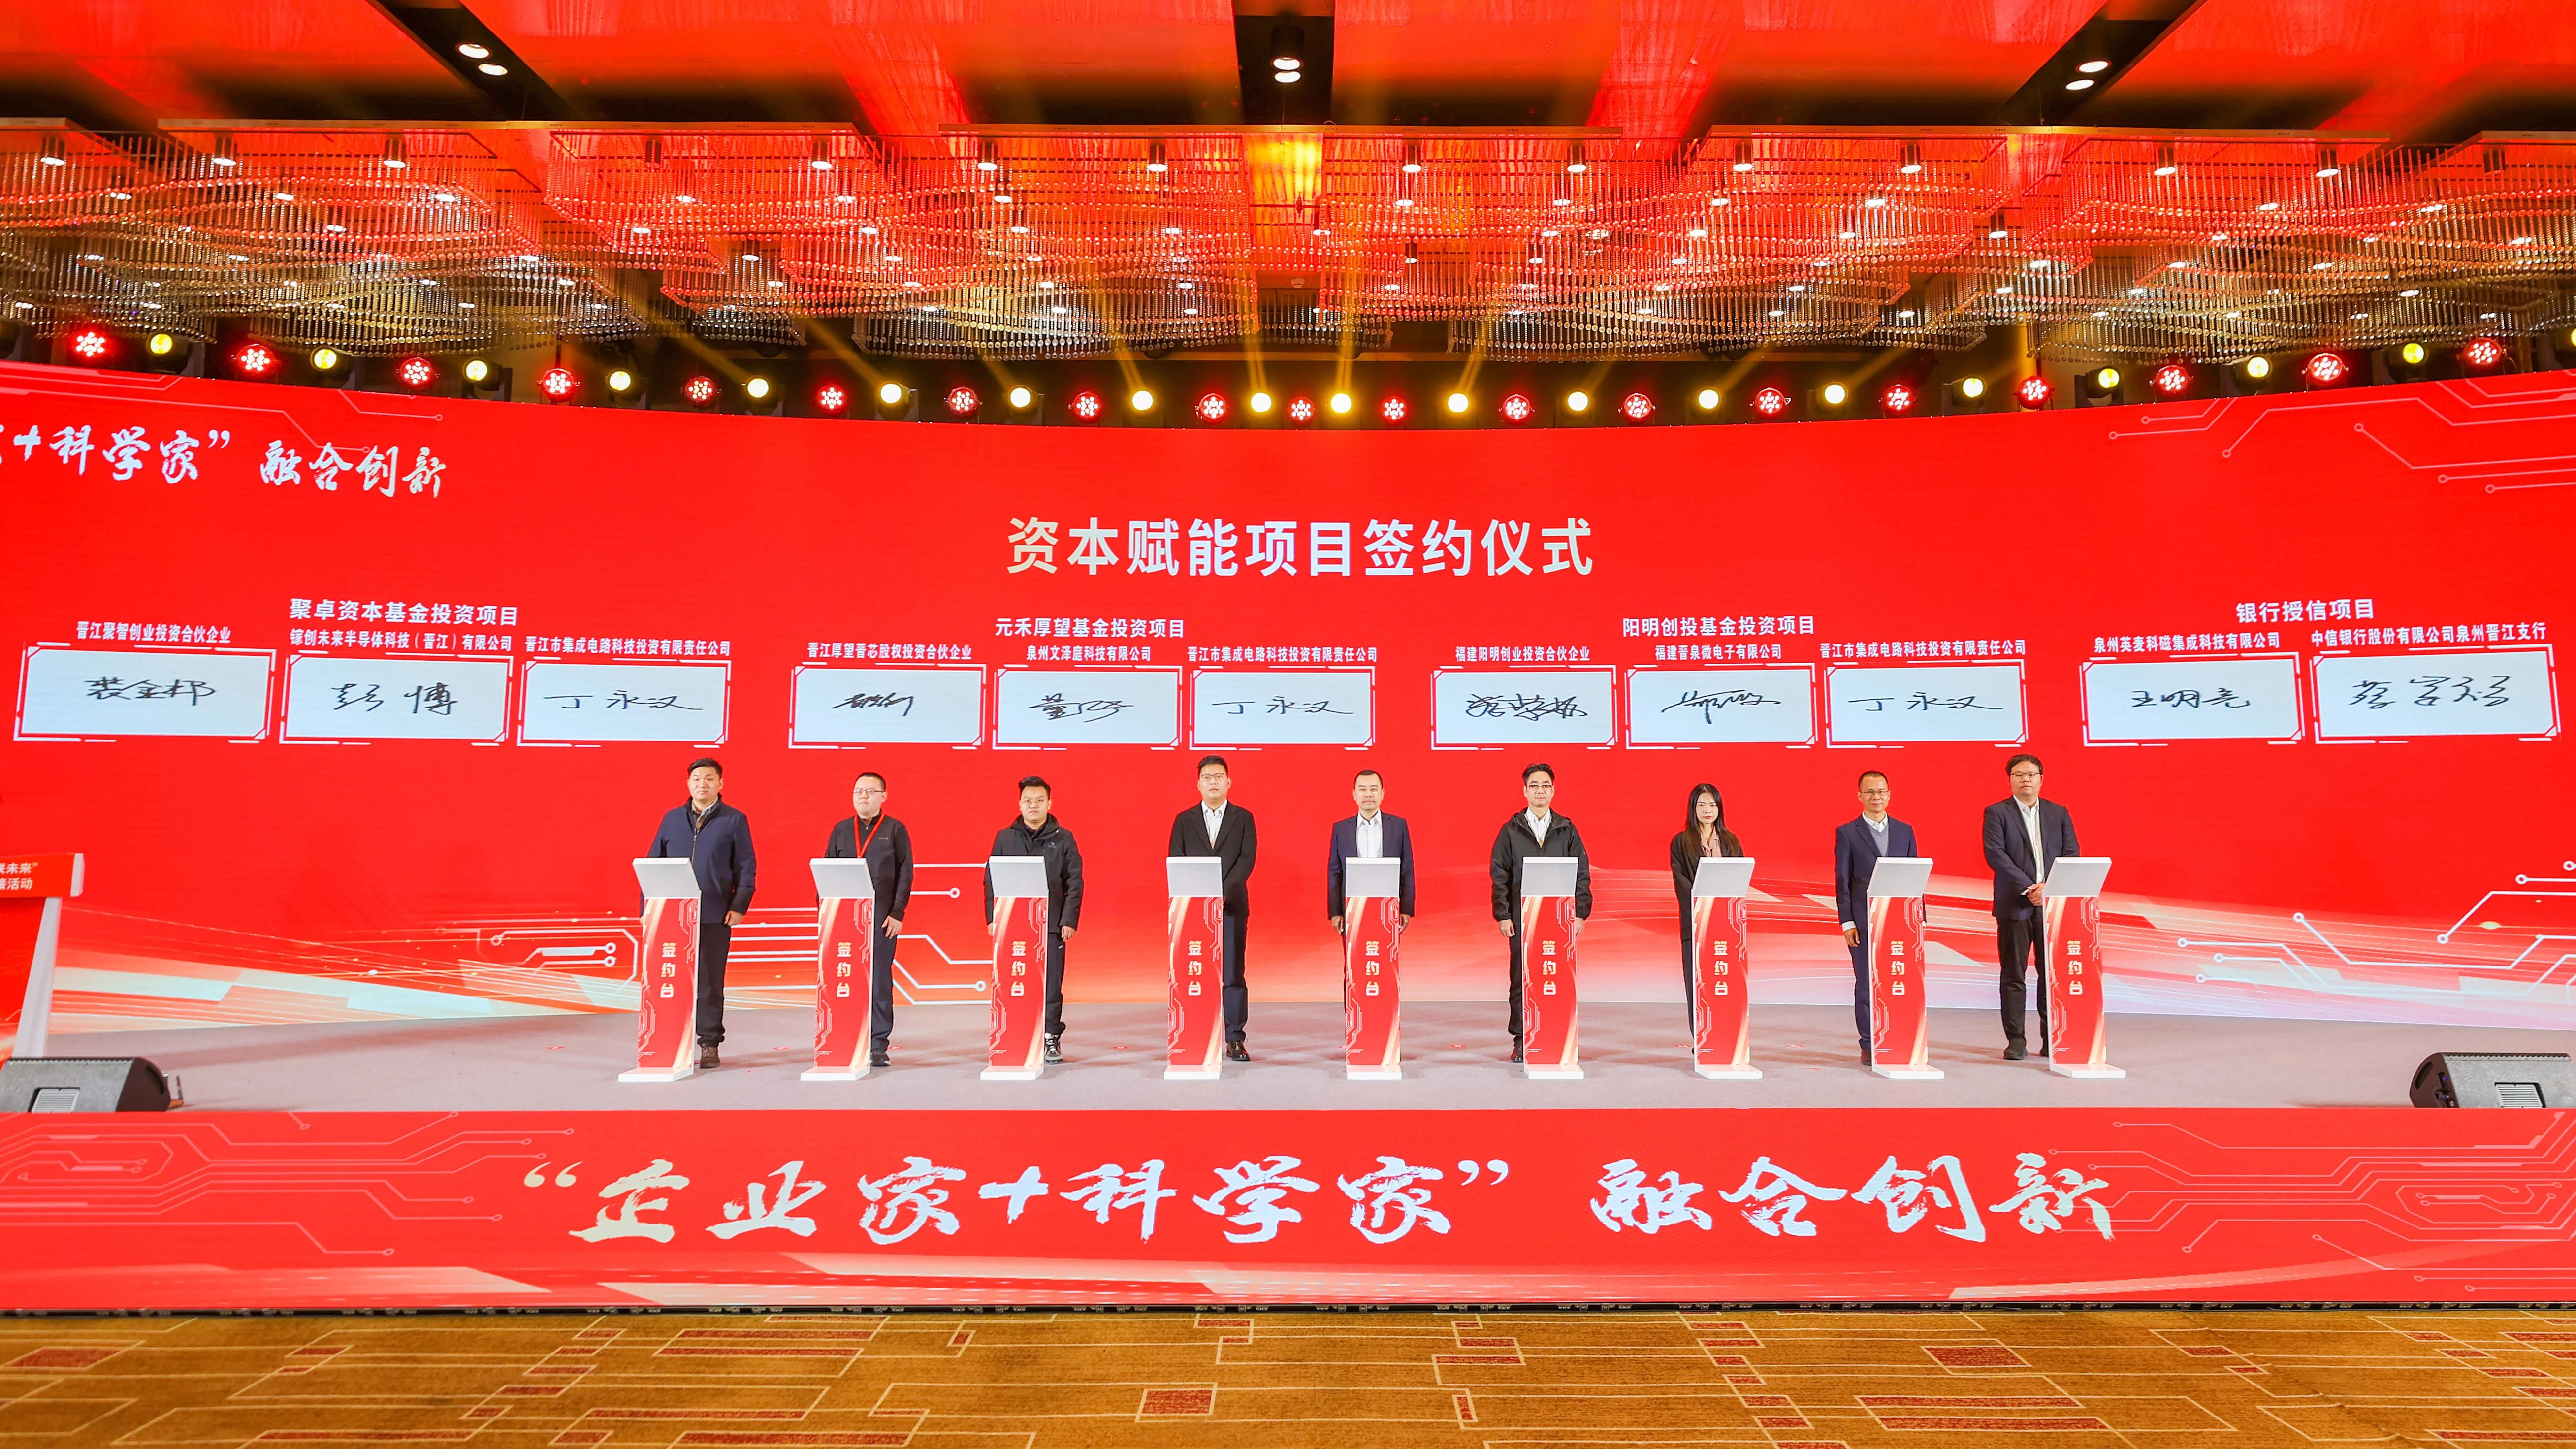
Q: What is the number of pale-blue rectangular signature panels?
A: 11